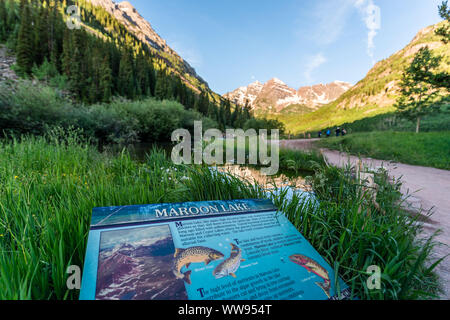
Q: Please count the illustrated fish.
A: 3